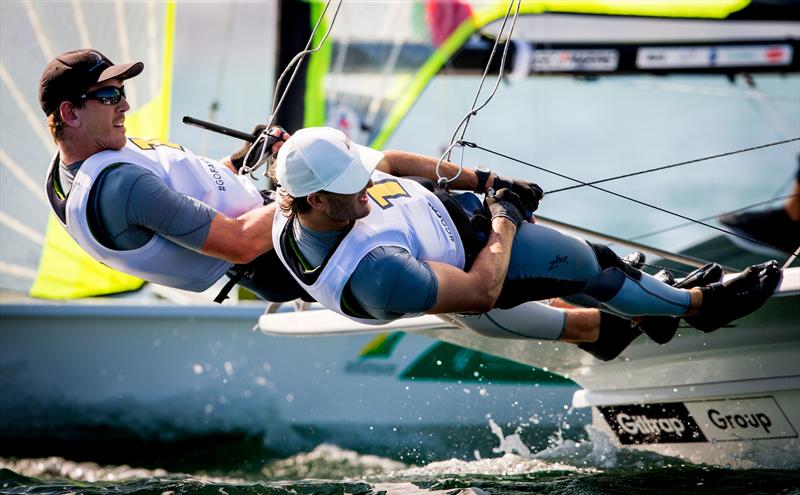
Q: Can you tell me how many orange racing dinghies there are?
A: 0